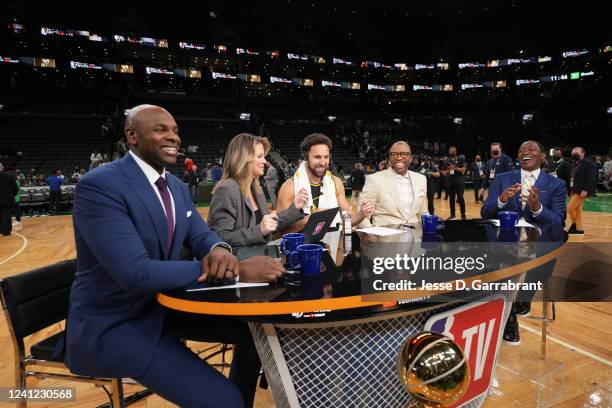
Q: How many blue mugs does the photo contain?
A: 4